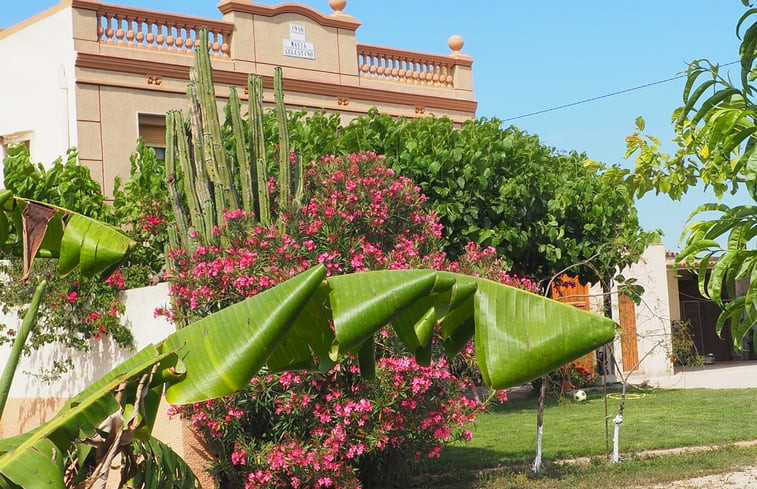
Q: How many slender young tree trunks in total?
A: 2